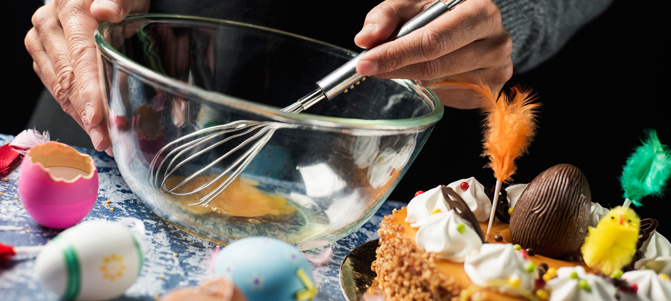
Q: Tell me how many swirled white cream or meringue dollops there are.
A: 9